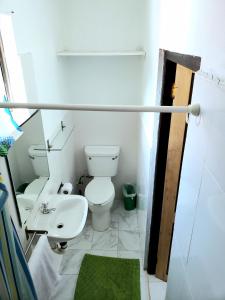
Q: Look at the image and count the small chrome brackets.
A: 2